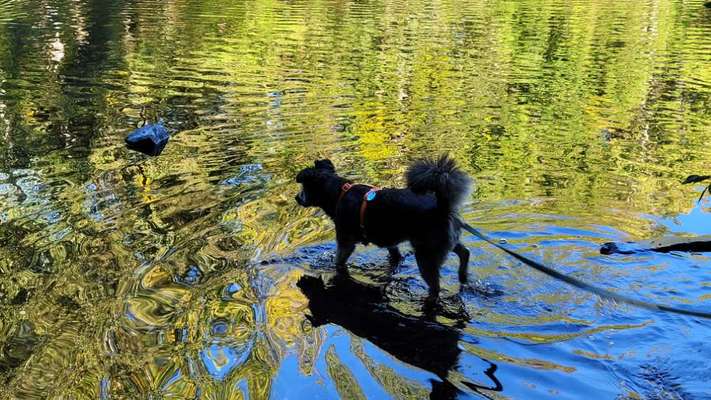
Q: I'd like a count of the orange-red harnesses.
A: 1